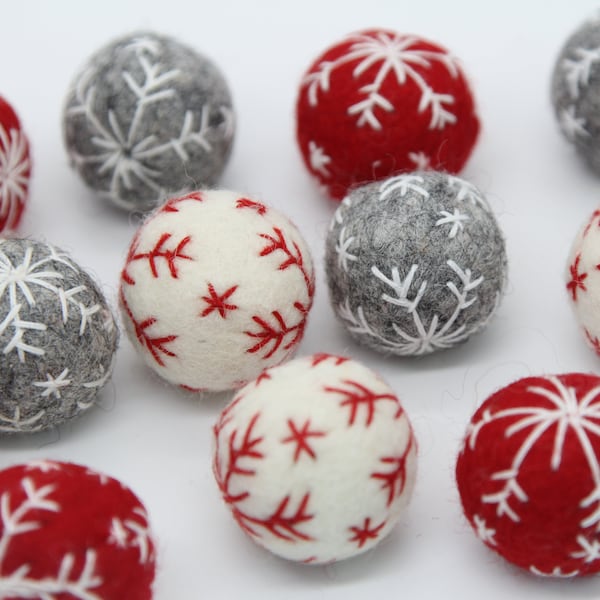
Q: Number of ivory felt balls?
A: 3